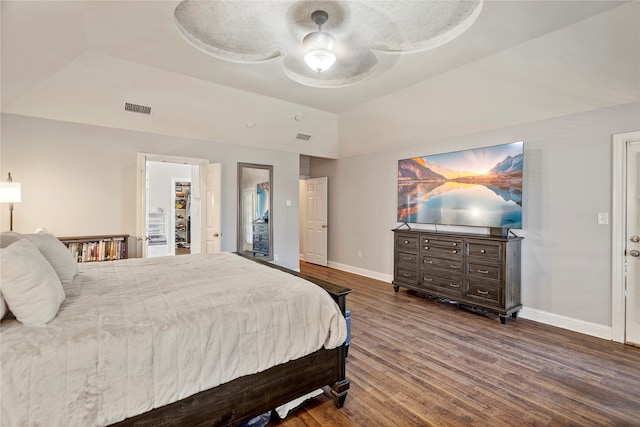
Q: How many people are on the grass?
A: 0